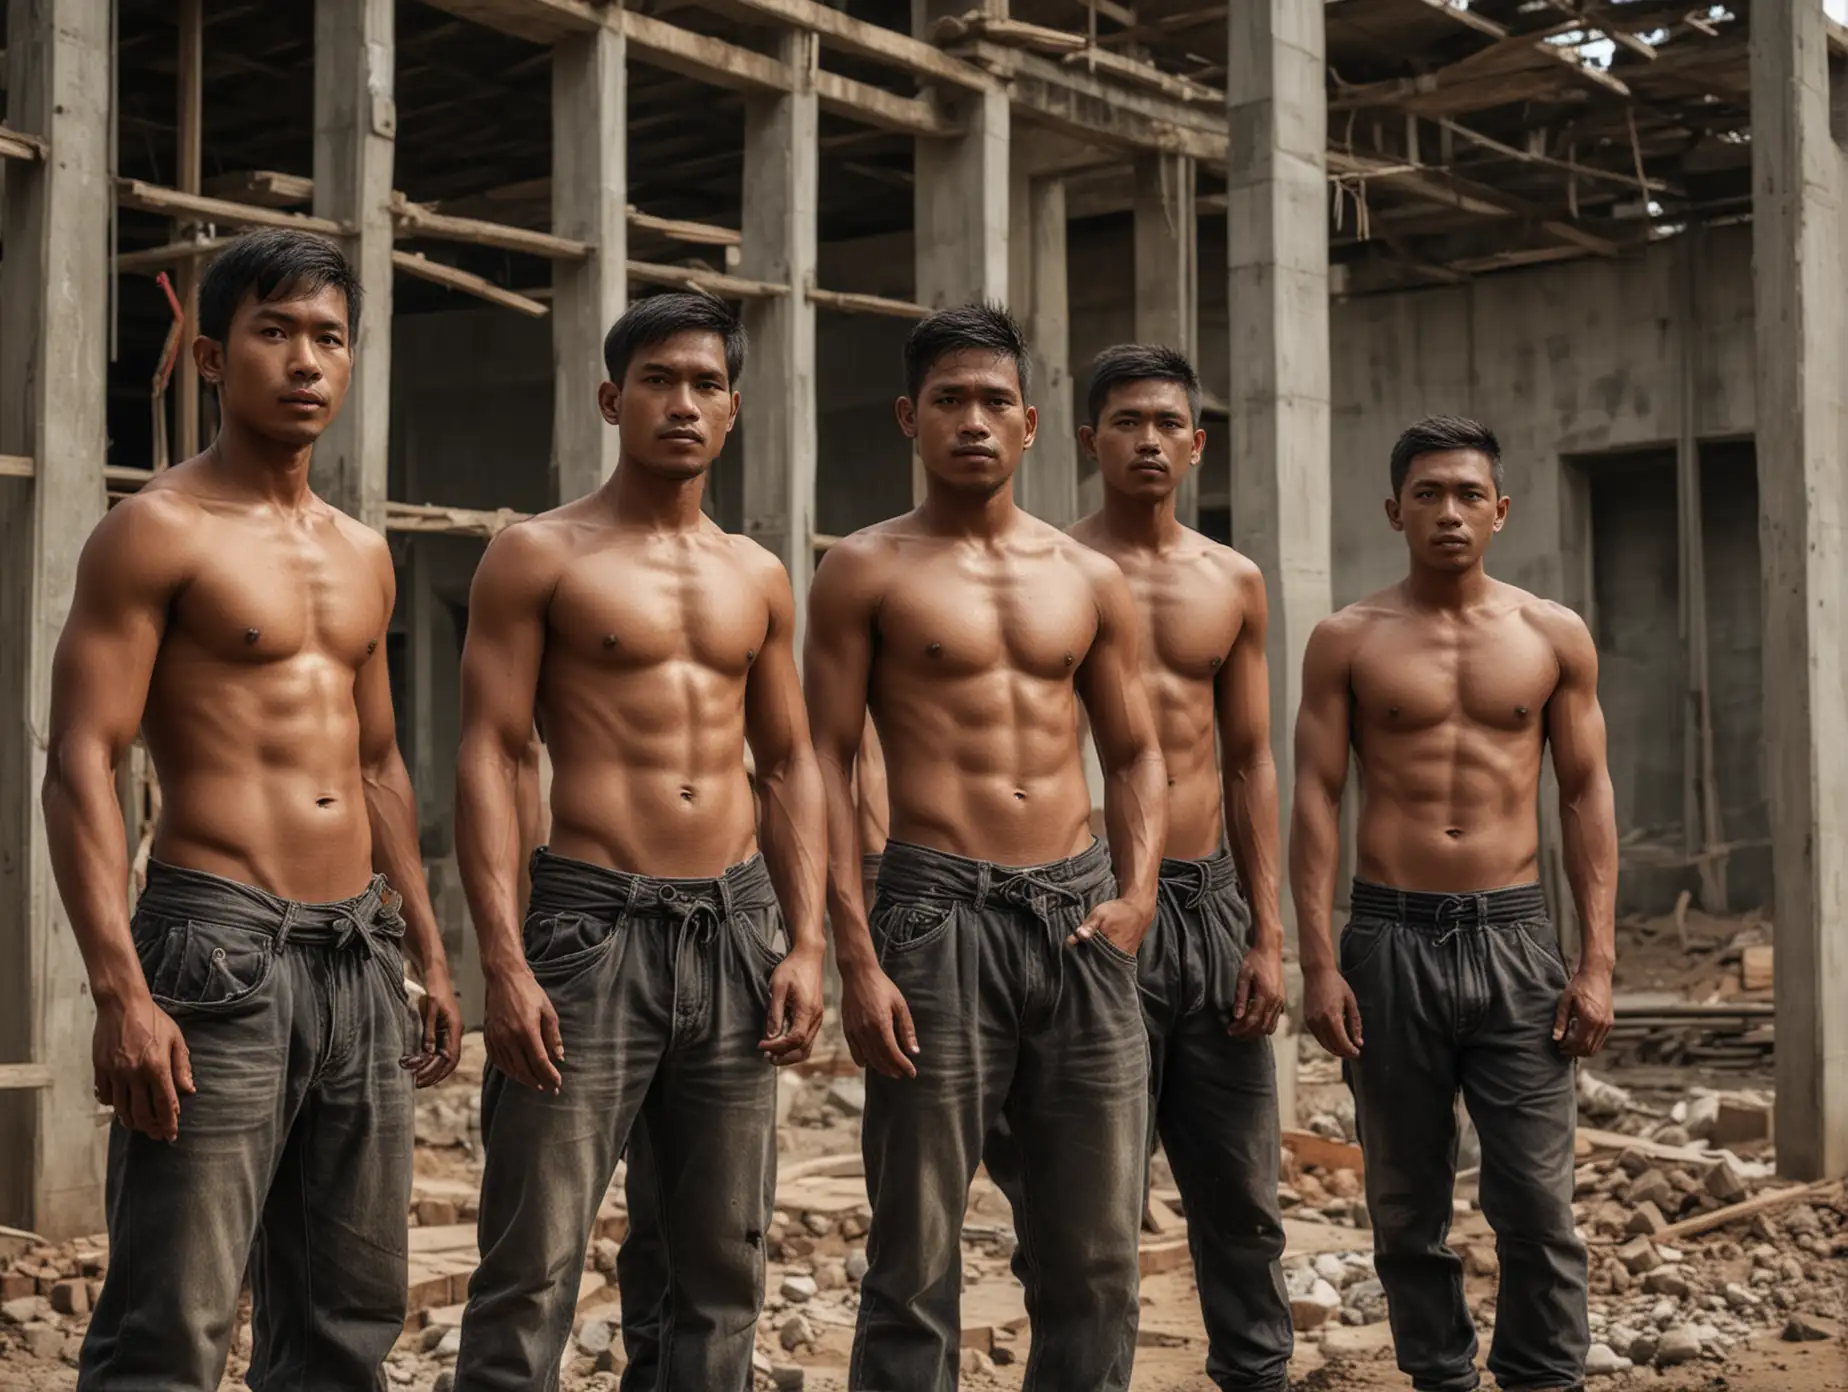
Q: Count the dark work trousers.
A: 5